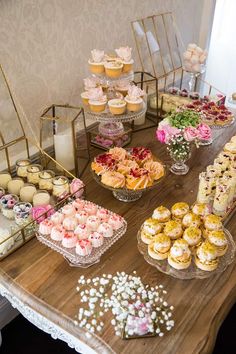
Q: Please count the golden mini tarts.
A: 12